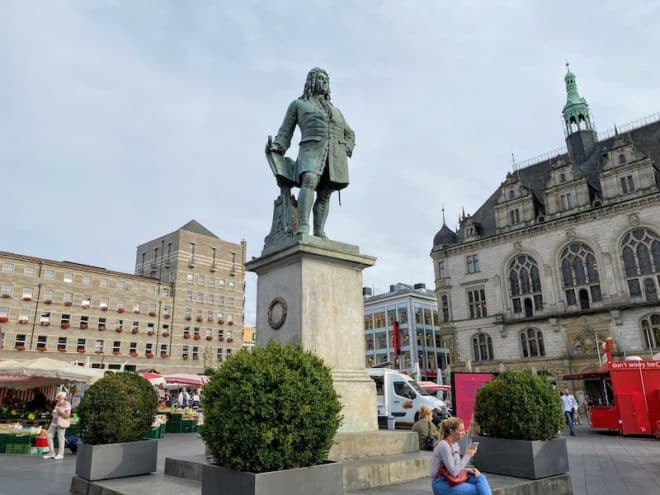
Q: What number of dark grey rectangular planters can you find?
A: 3